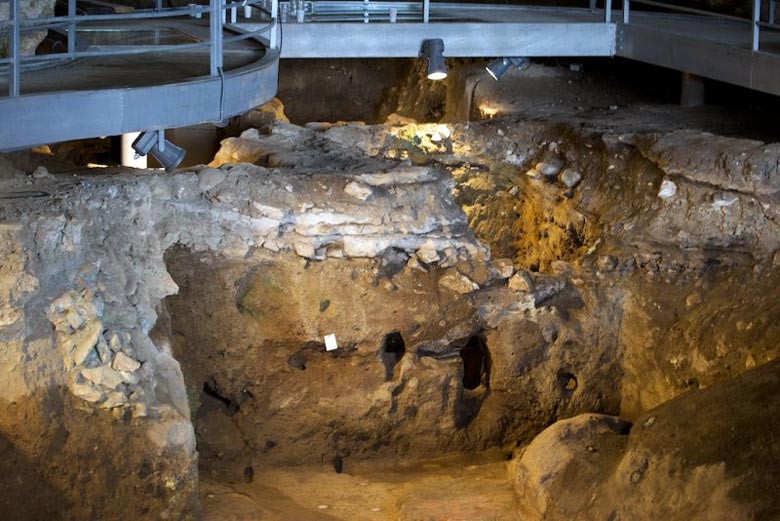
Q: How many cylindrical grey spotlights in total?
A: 3